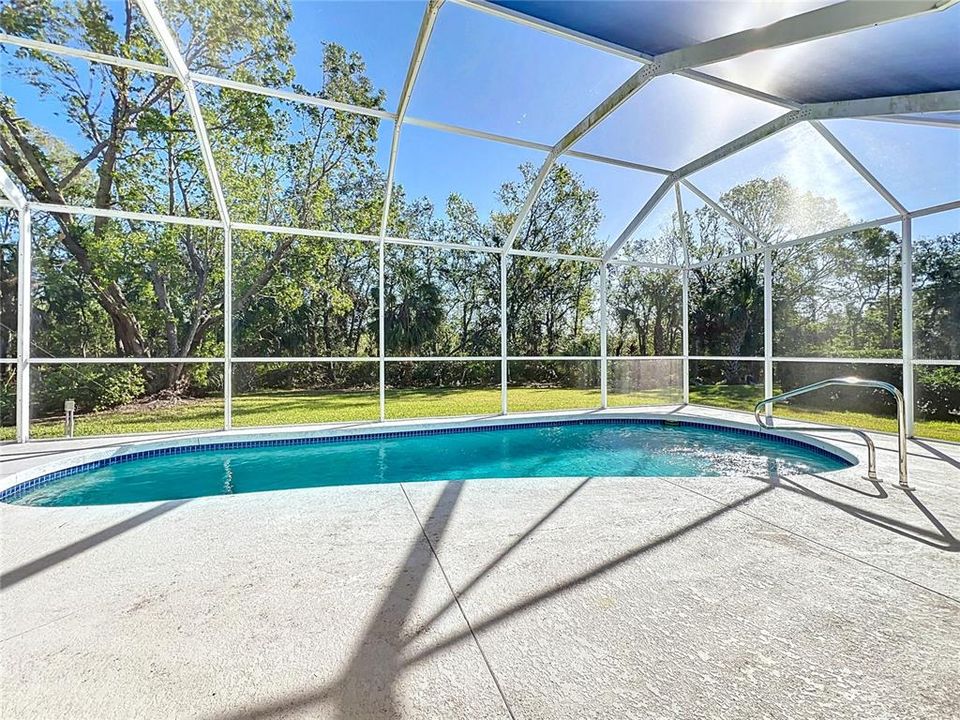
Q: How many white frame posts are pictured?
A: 8